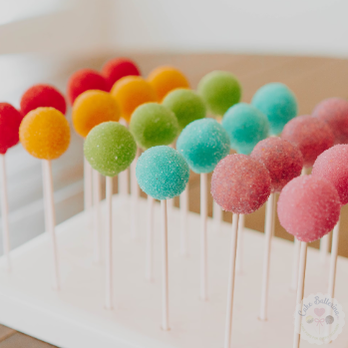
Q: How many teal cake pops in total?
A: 4